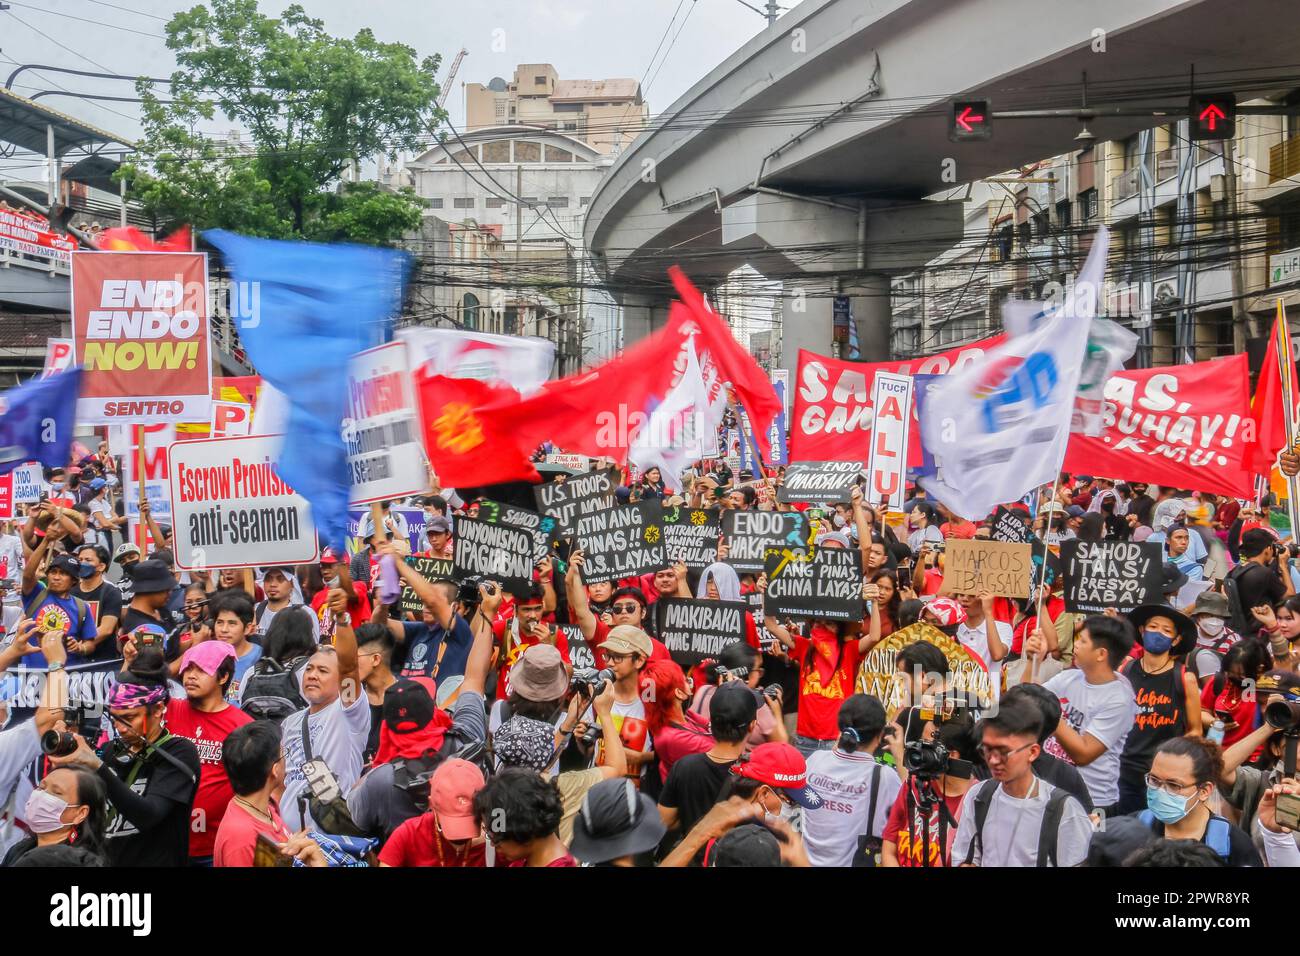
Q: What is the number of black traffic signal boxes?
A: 2